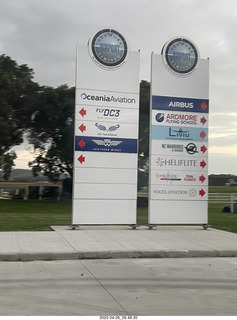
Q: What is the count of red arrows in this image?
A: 11